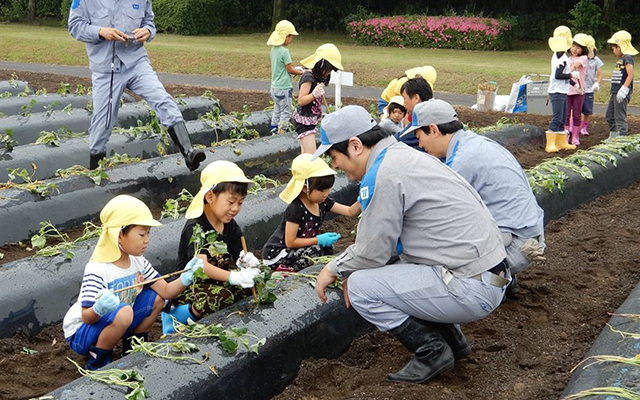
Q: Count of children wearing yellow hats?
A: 12